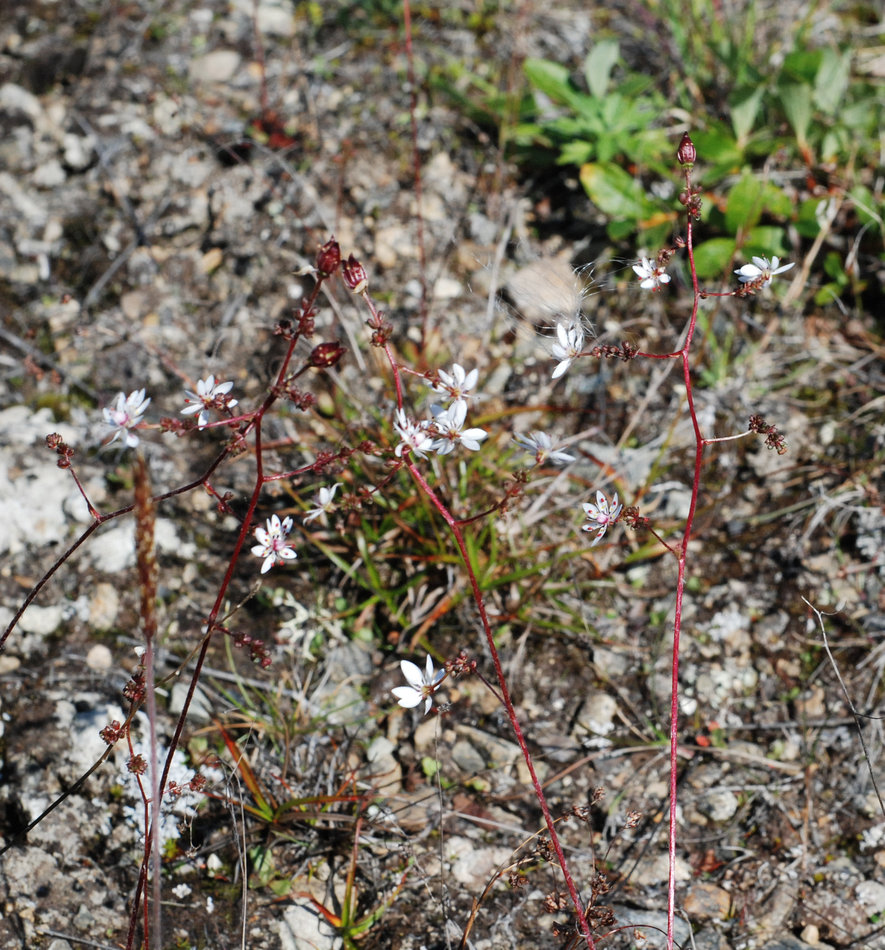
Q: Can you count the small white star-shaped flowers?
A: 13